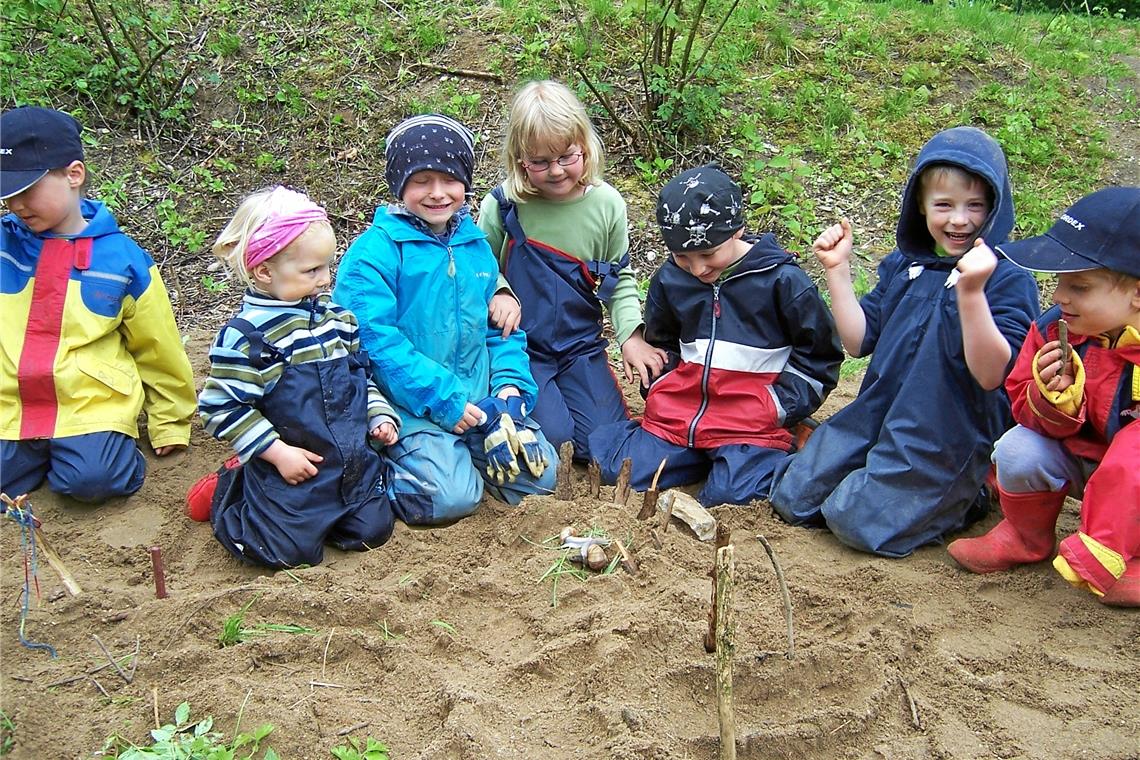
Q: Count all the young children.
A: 7